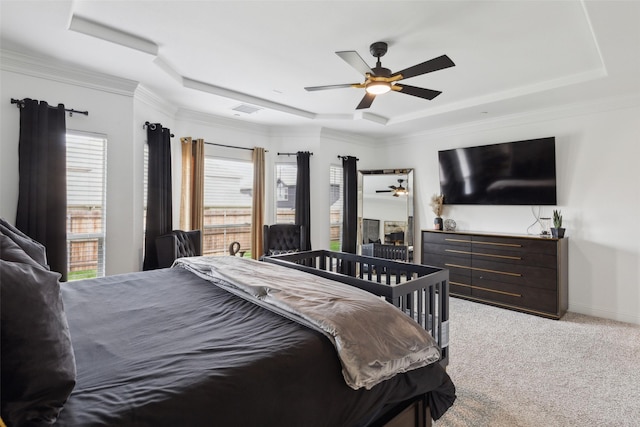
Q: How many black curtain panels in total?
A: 4